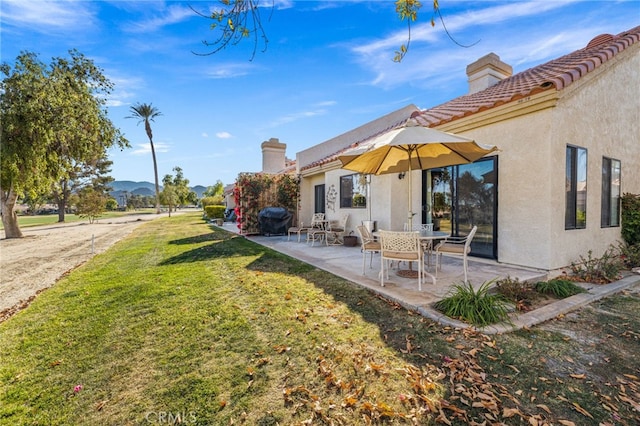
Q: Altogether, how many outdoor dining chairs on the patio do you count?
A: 4